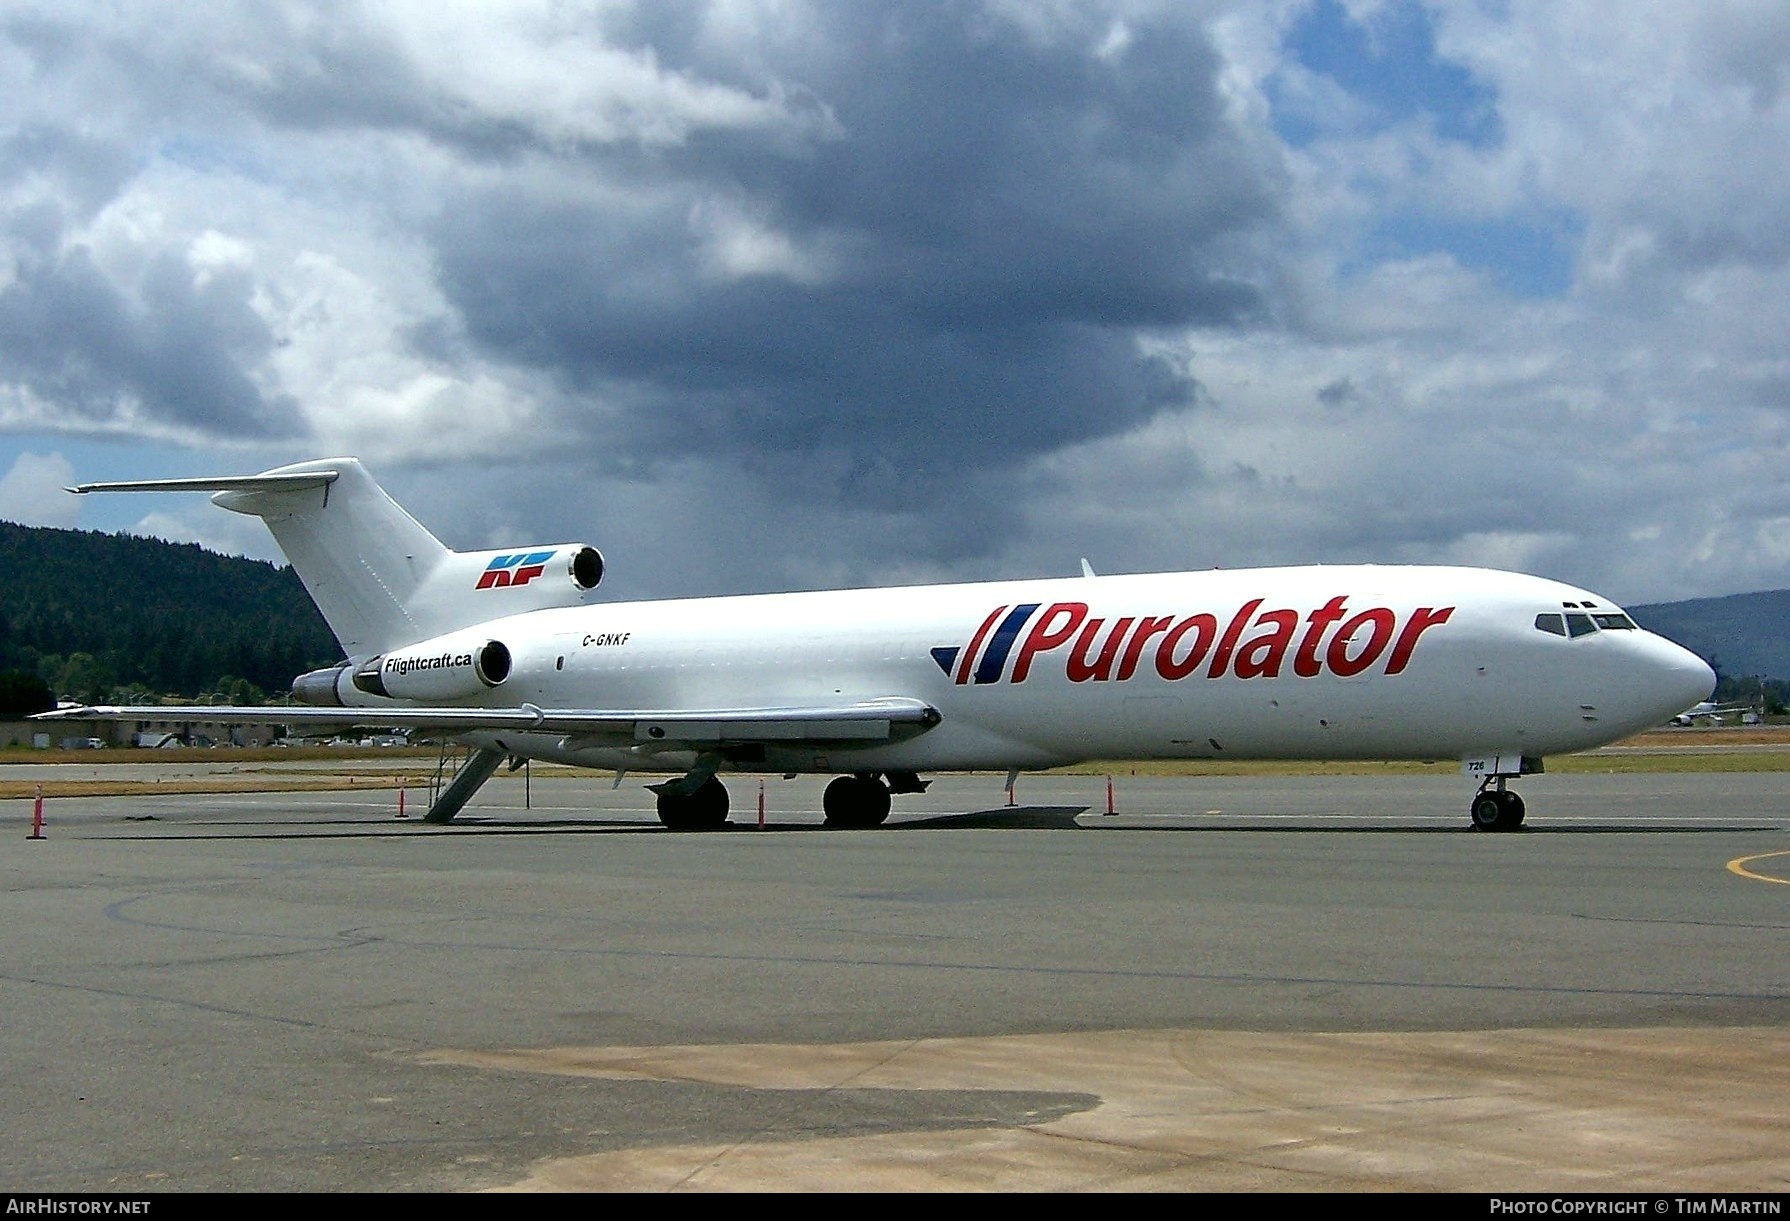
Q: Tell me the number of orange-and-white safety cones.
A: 5